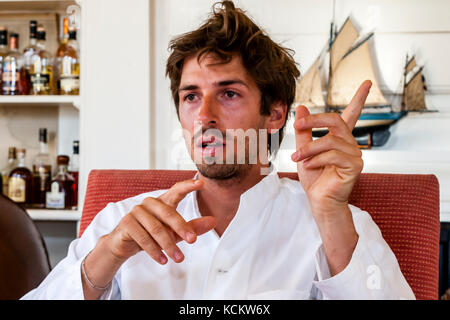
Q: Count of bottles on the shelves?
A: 11